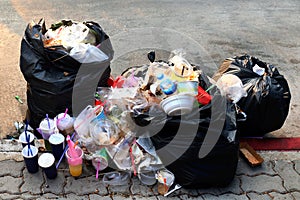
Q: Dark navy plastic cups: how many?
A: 4